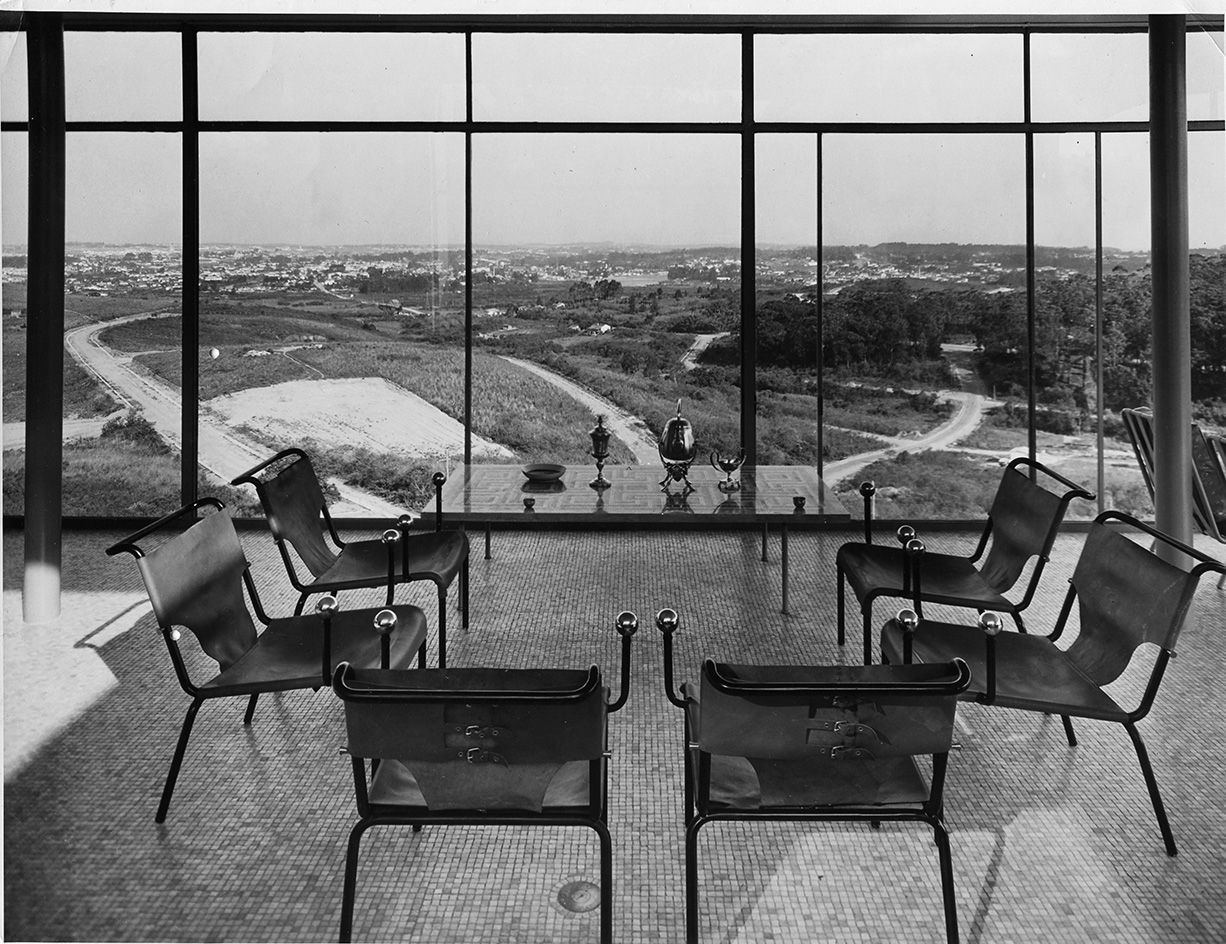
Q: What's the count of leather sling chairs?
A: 6